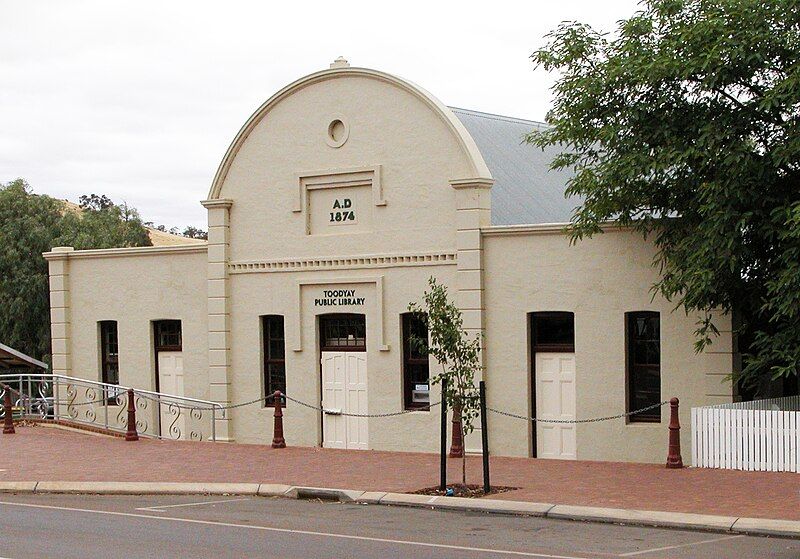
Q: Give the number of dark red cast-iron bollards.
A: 5